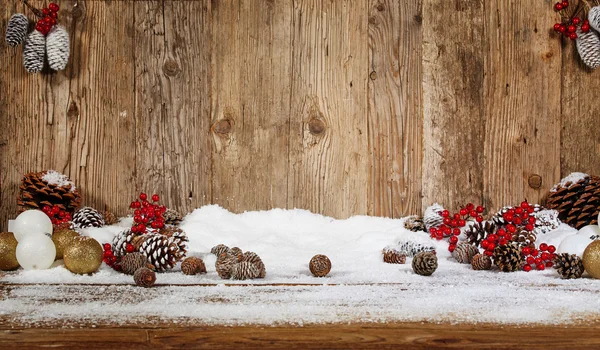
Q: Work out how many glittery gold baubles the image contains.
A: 4